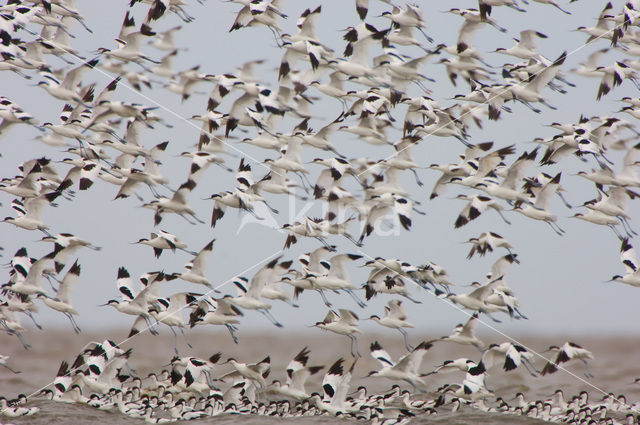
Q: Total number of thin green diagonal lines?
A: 0